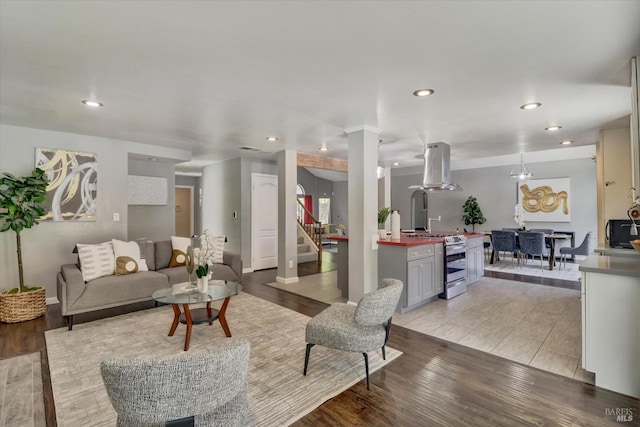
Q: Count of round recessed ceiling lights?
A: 8